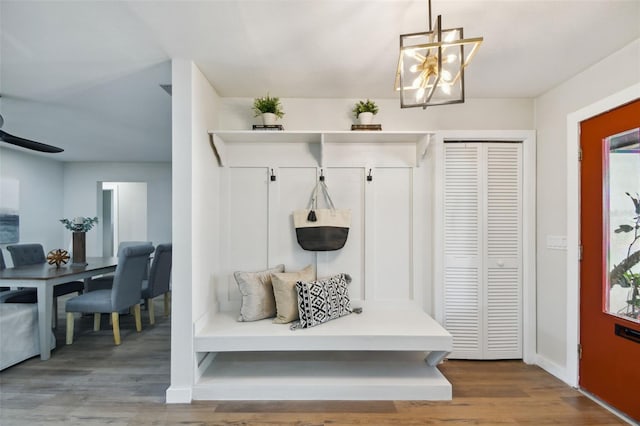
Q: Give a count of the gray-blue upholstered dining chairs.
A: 5